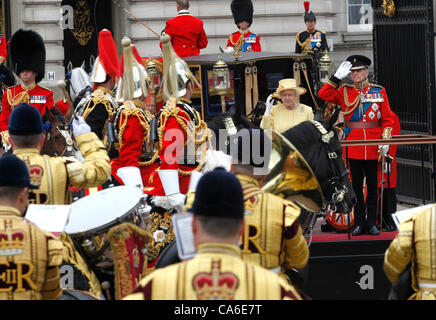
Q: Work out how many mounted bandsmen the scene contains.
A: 5